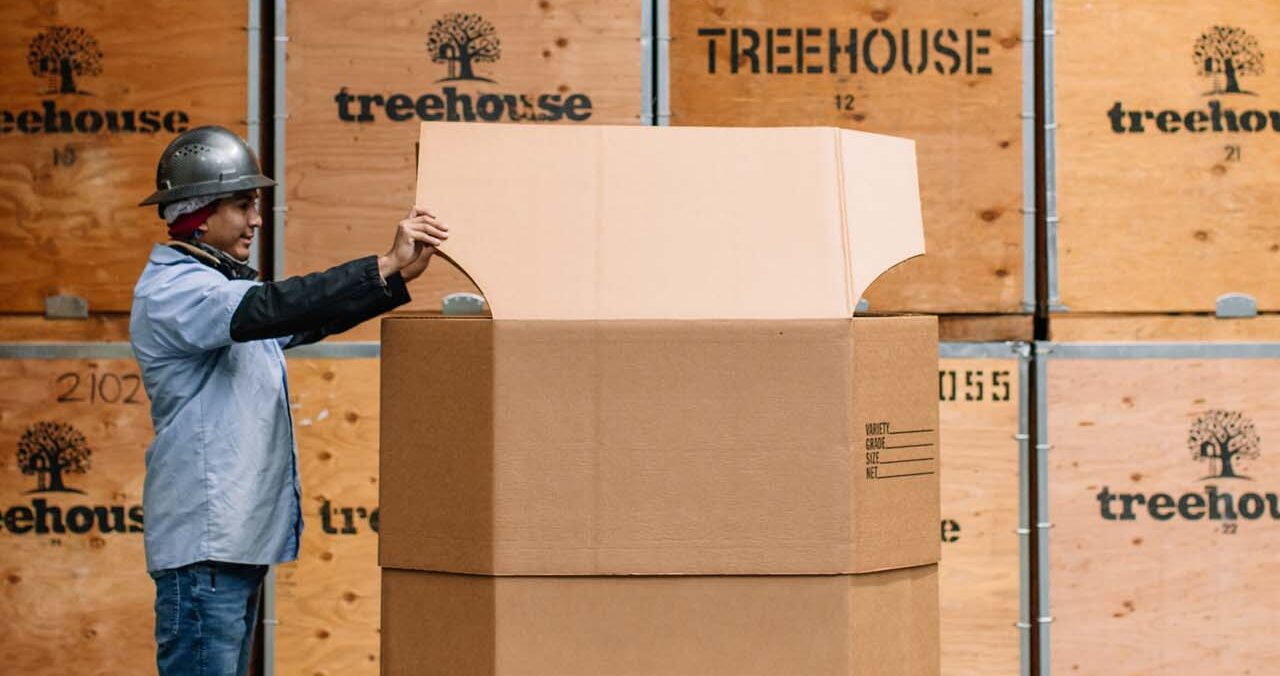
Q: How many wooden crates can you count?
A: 8